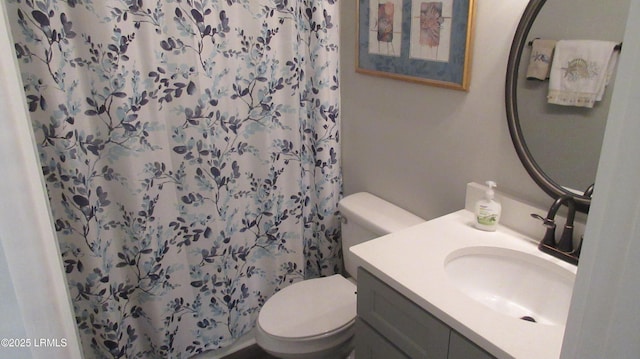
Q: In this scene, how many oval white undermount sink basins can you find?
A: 1